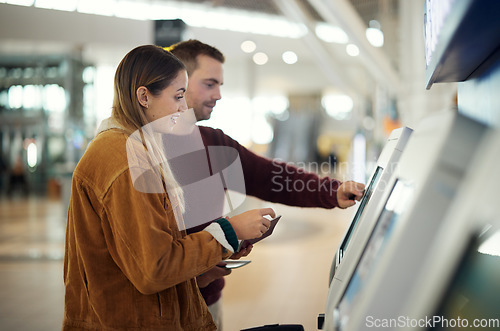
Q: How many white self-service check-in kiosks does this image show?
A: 3